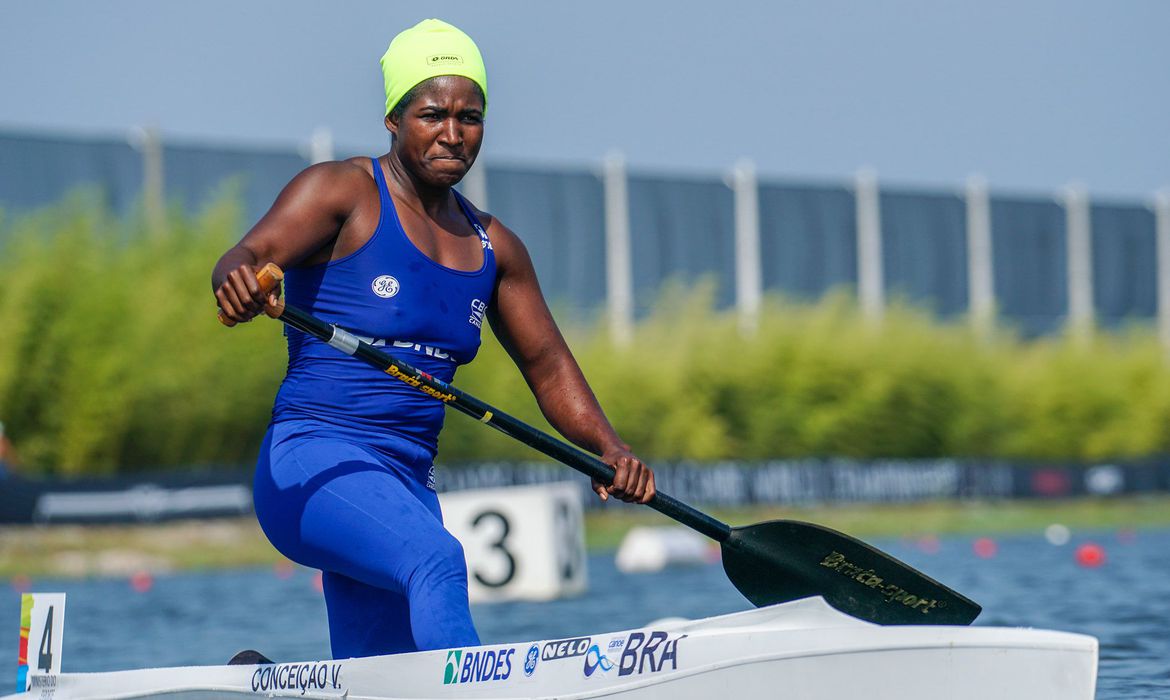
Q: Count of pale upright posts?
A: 9